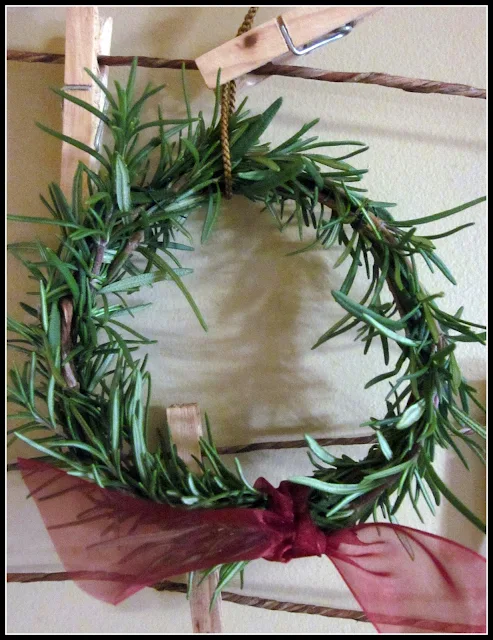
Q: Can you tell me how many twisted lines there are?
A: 3